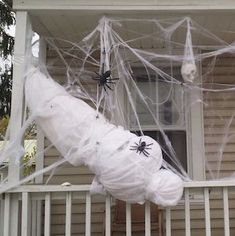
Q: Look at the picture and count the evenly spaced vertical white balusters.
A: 12